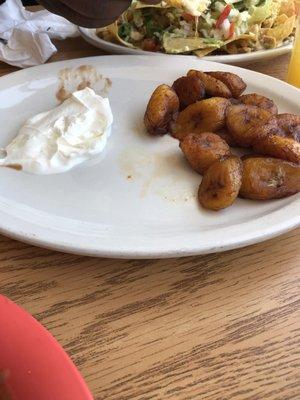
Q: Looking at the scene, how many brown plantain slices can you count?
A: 12